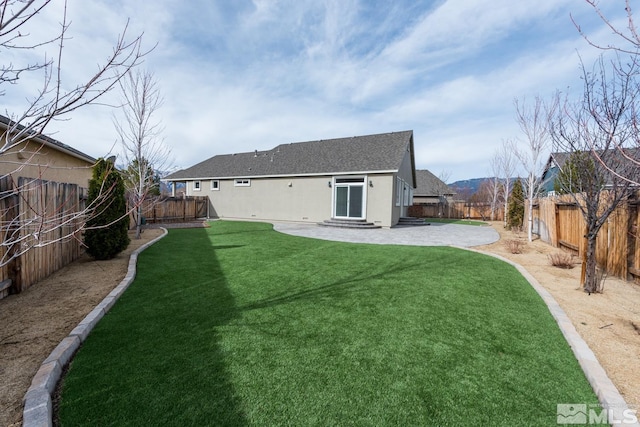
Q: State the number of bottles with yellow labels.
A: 0